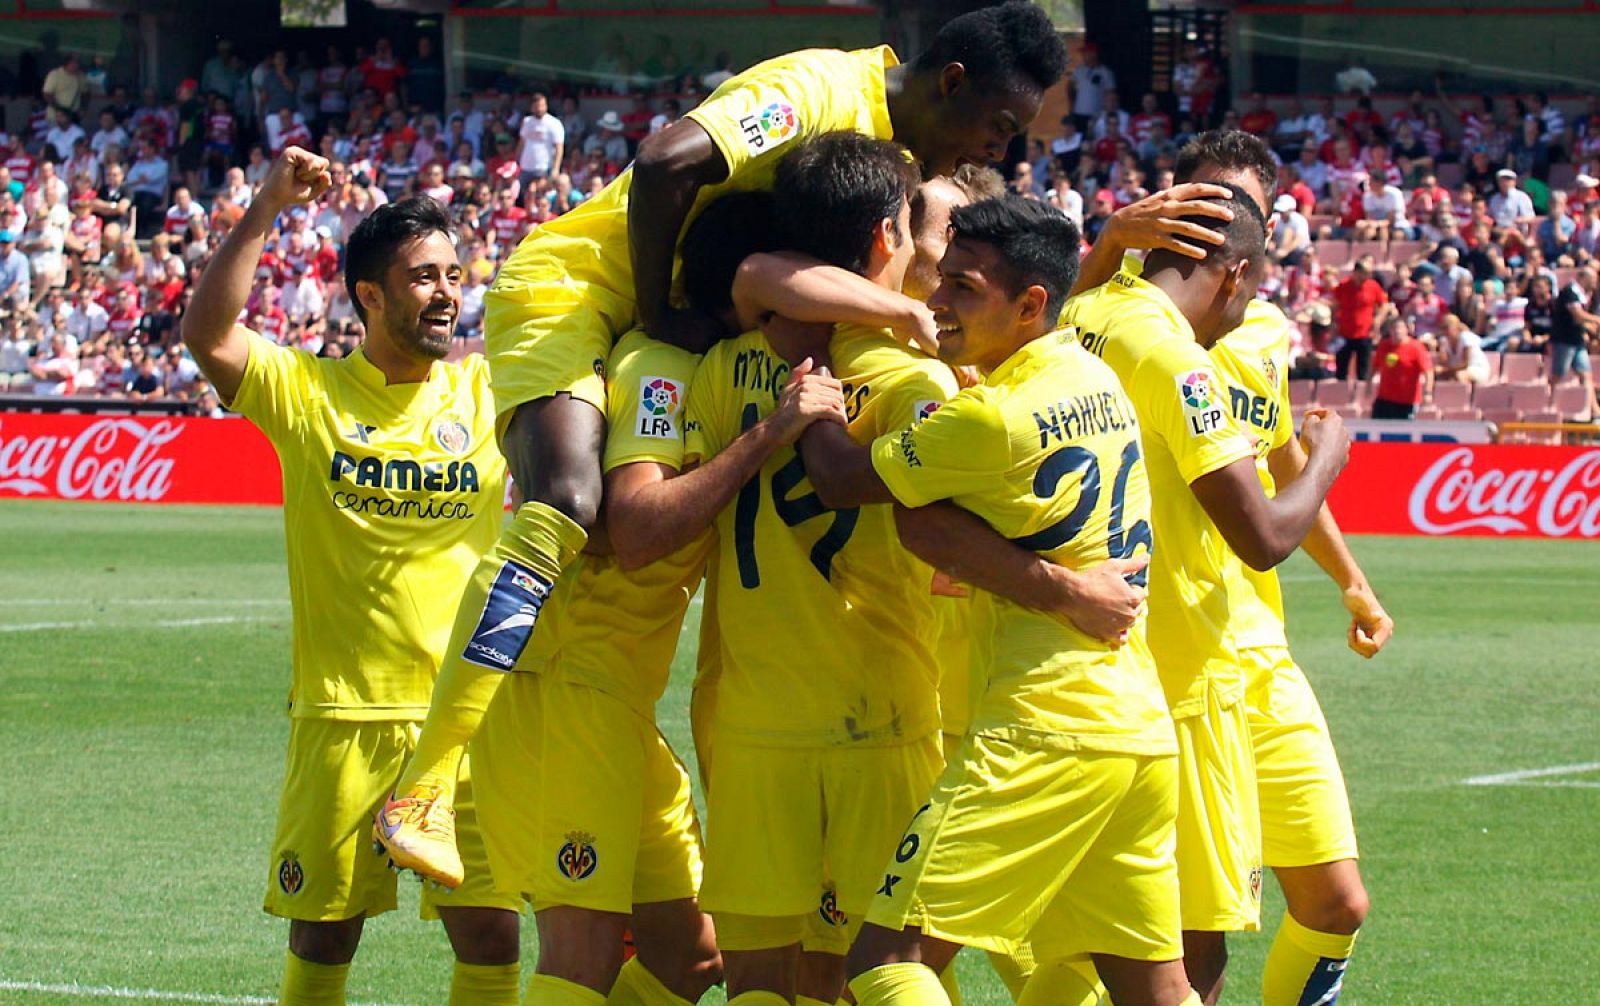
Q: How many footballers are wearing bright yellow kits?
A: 8